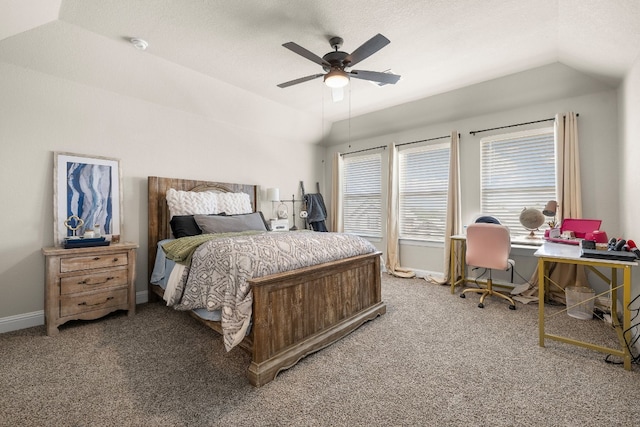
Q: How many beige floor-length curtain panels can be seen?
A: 4